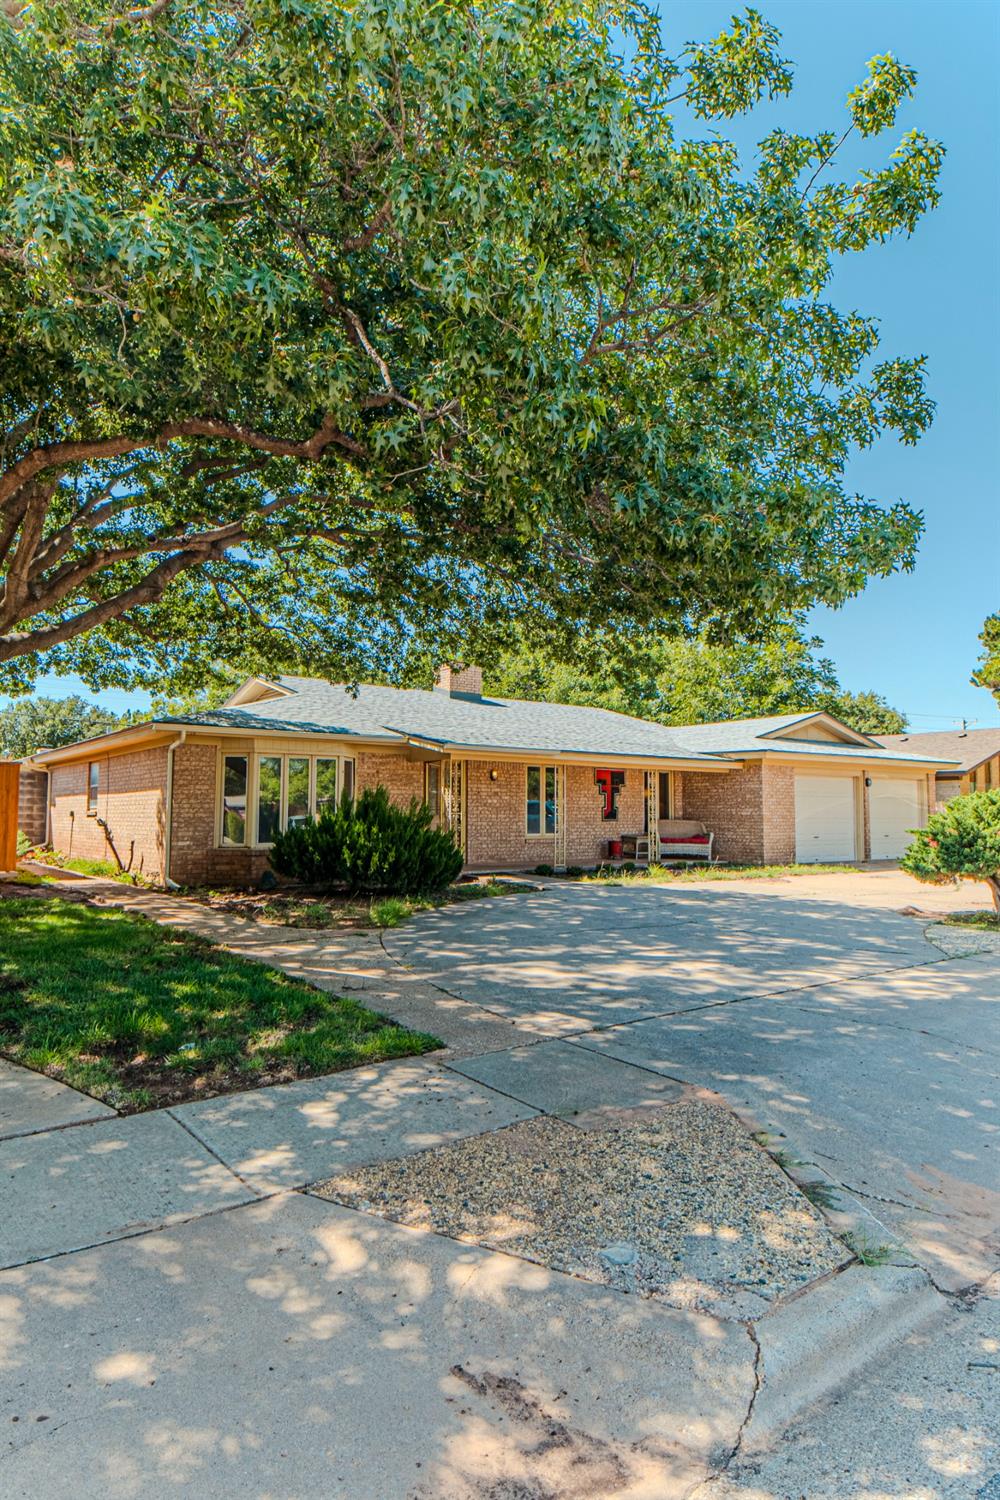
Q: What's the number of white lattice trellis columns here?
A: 3